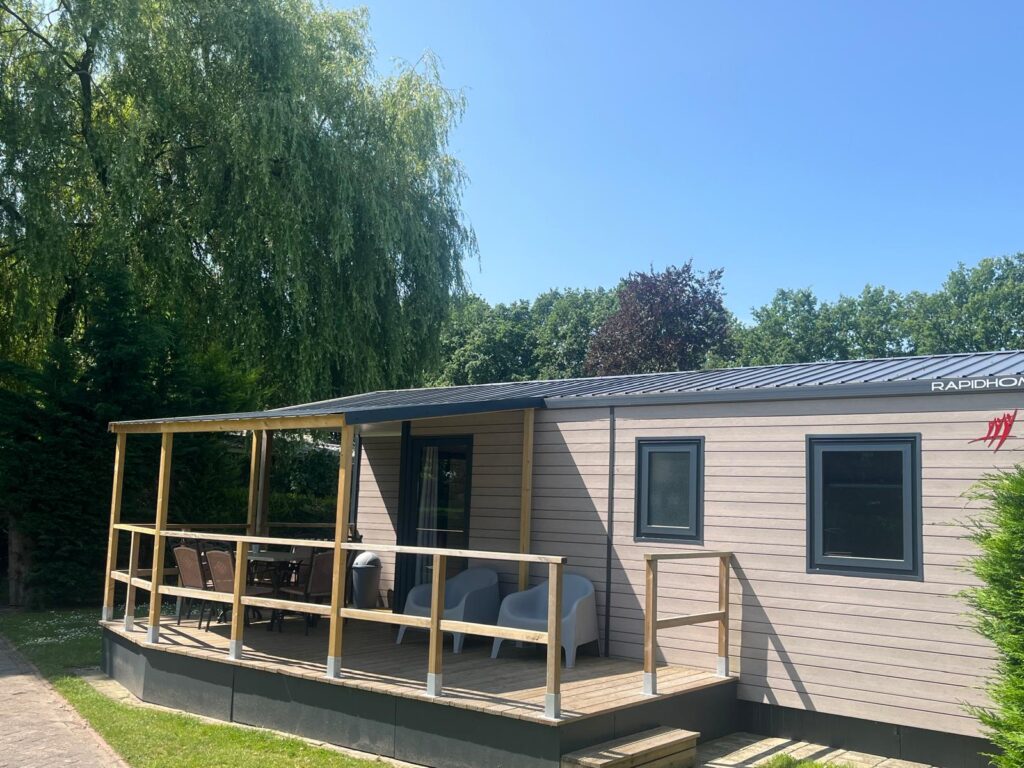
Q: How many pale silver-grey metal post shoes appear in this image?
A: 9